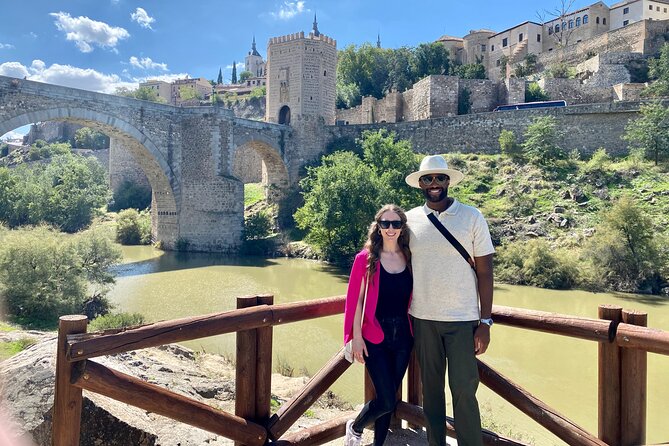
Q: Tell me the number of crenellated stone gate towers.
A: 1